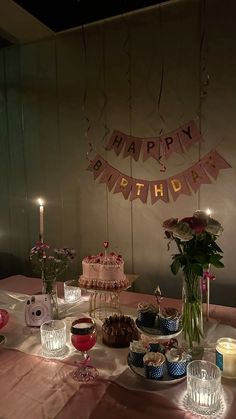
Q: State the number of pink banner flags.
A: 13